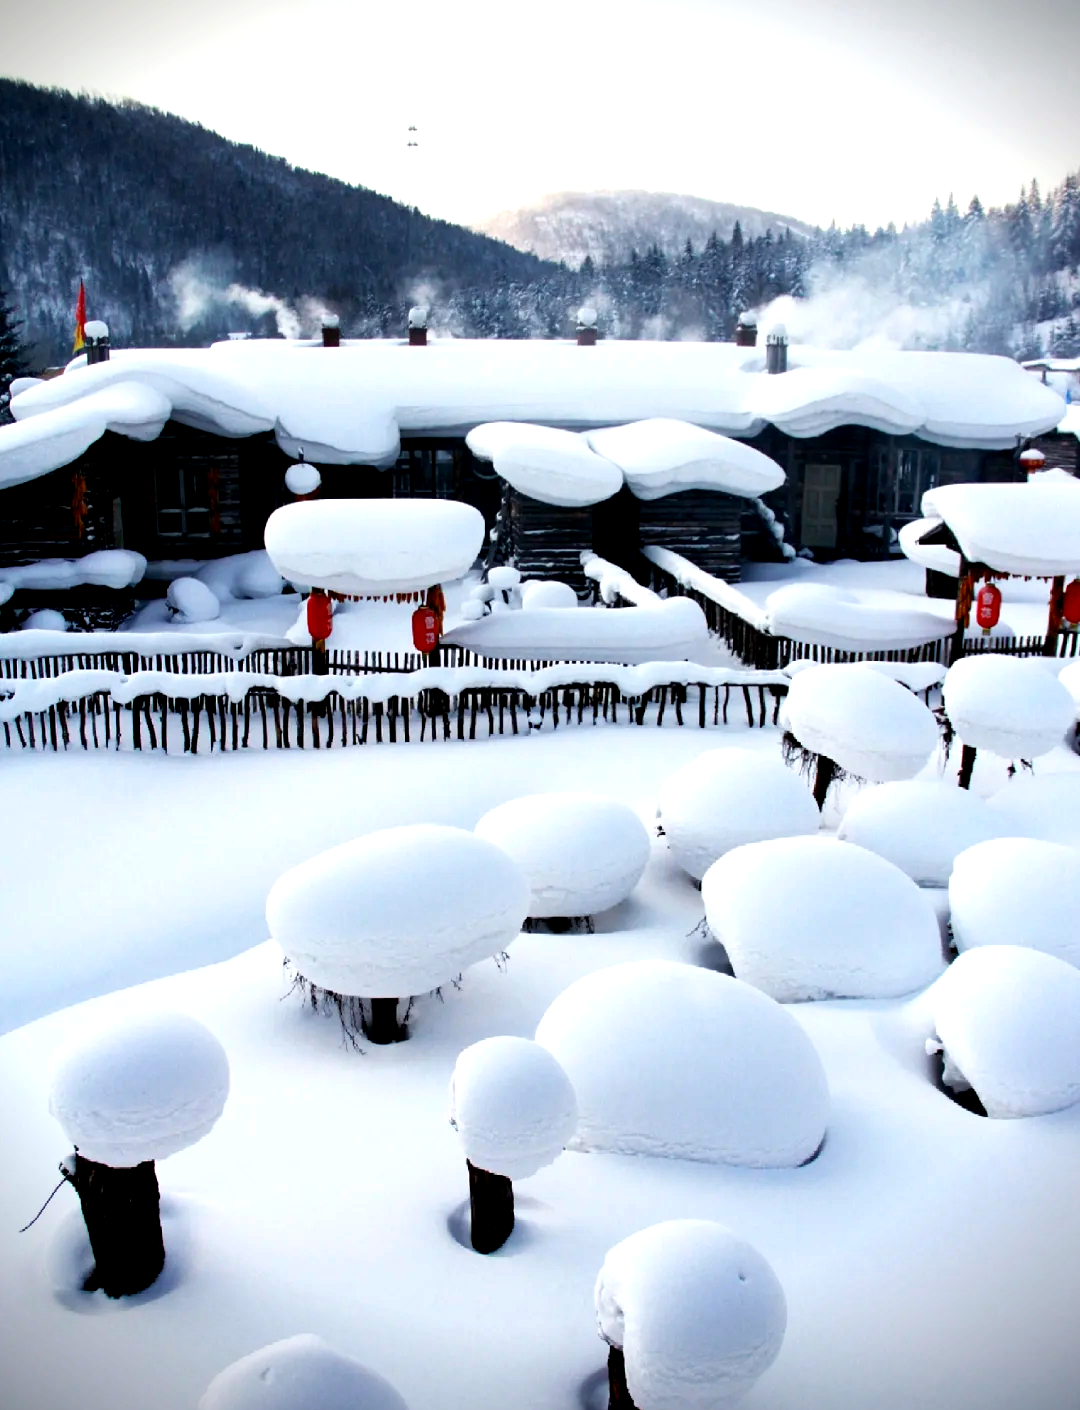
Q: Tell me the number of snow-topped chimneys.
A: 6